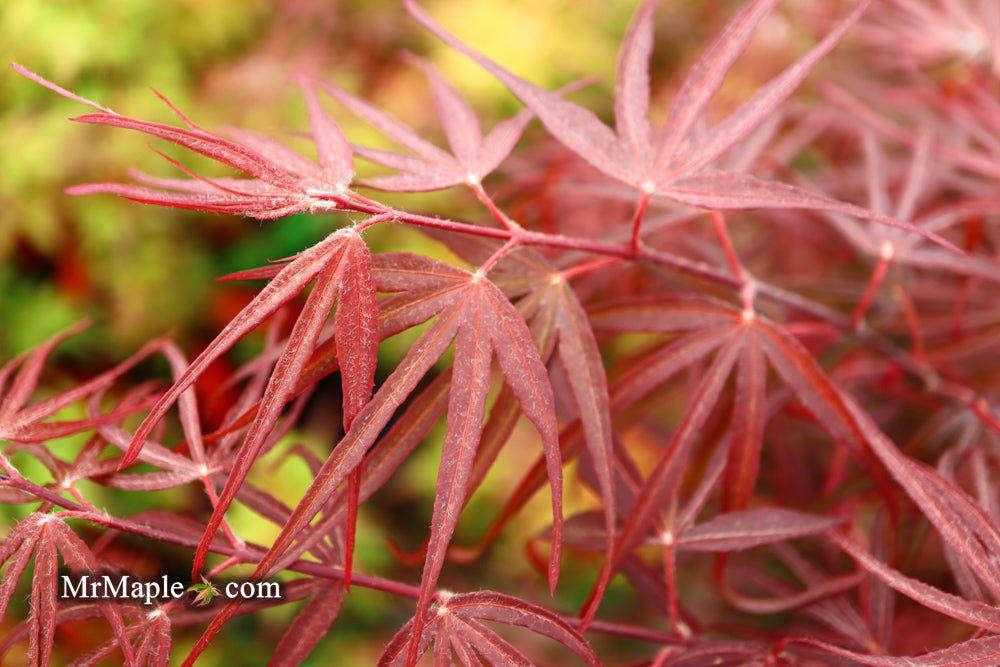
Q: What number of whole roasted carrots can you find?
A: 0